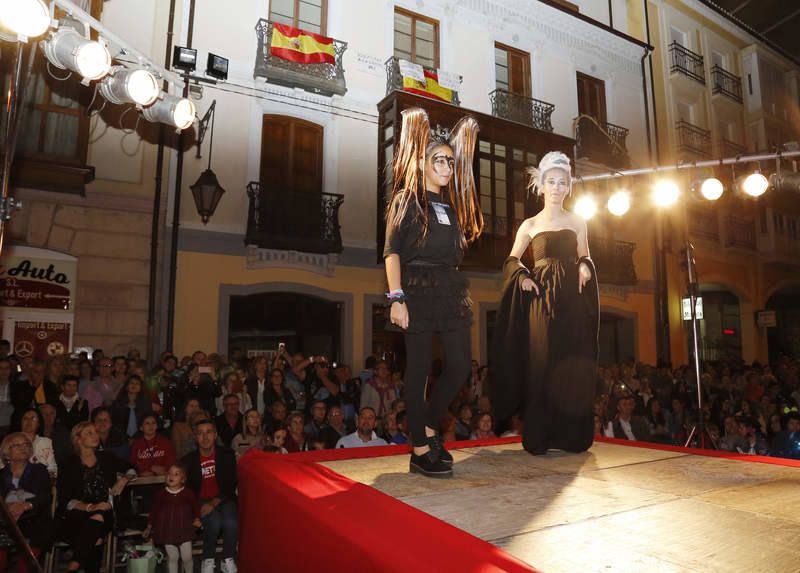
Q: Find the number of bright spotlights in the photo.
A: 9